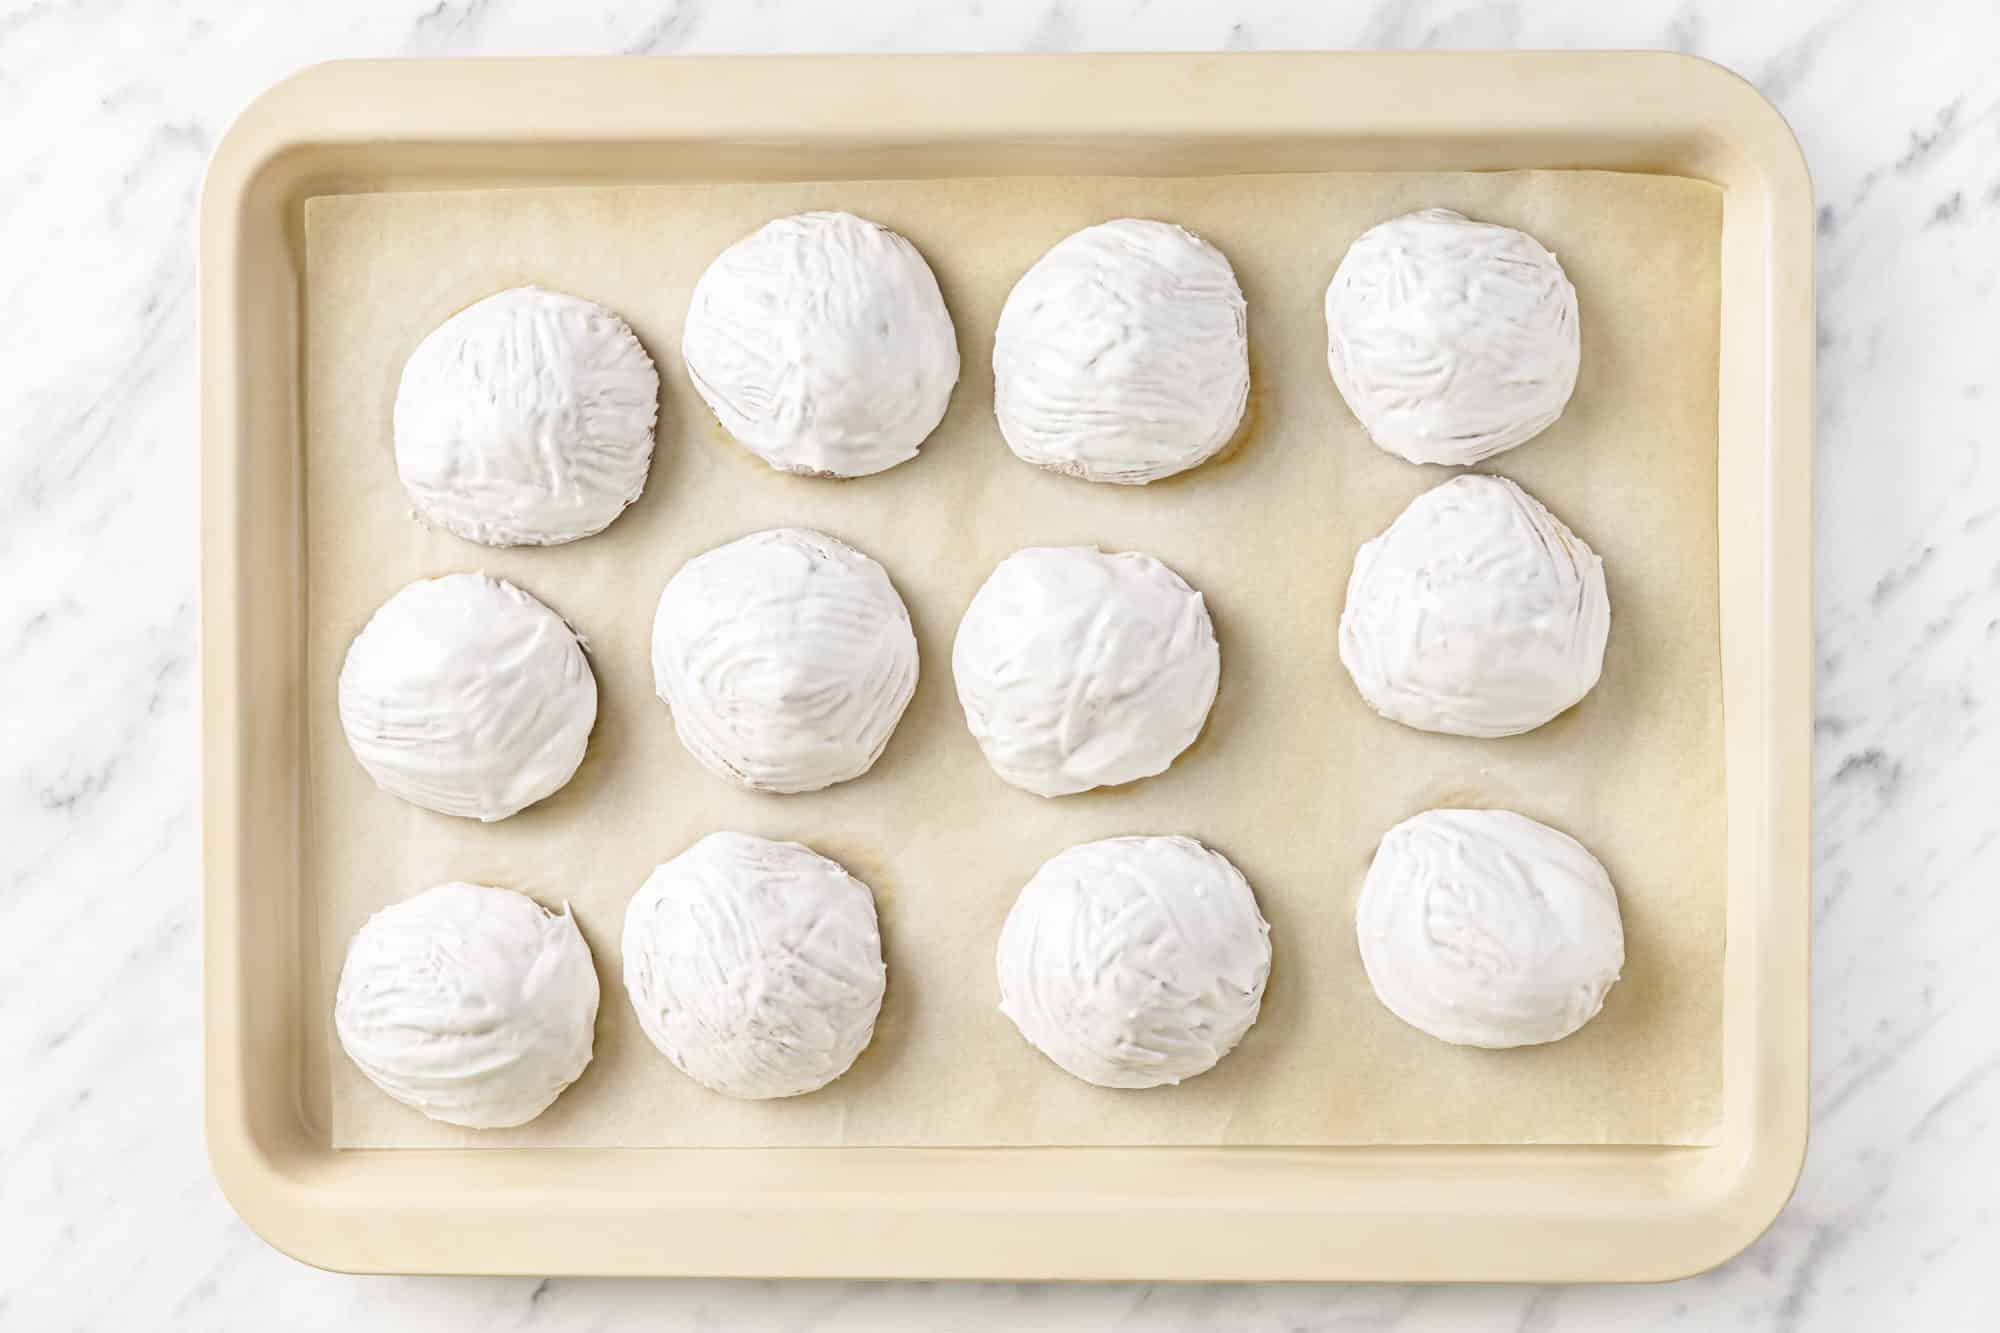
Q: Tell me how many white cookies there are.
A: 12